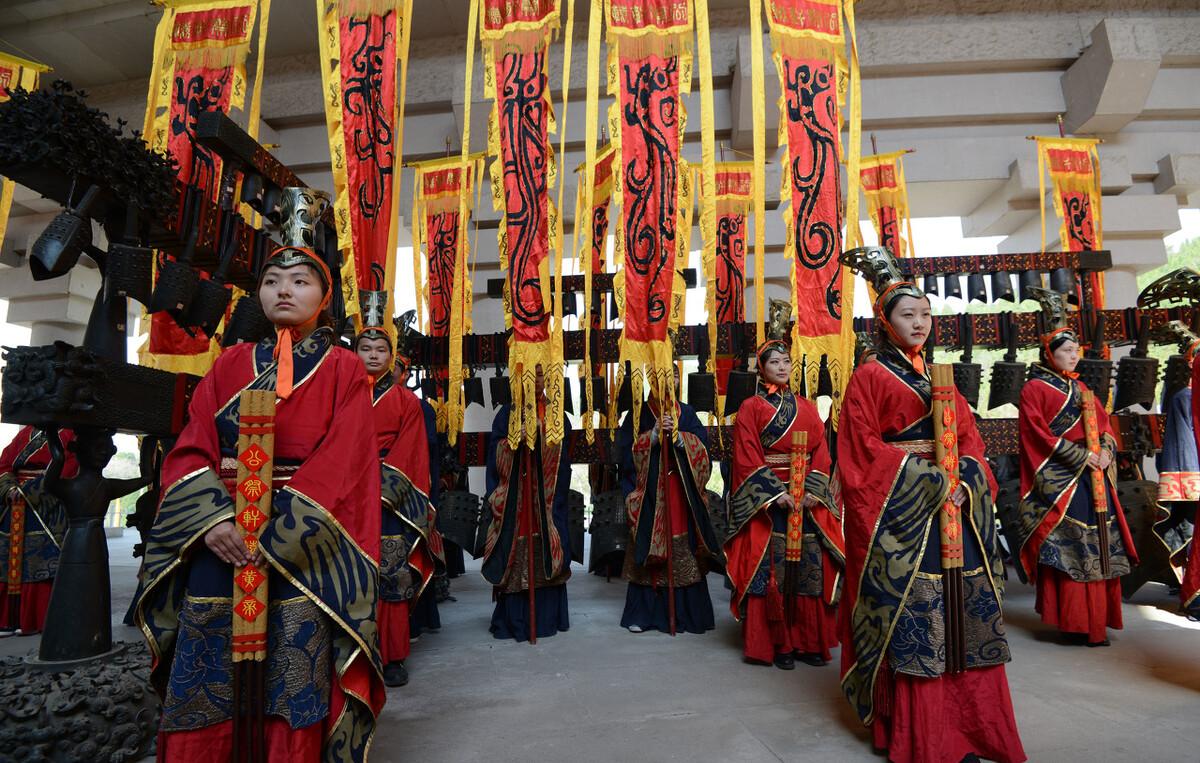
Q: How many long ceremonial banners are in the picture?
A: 11